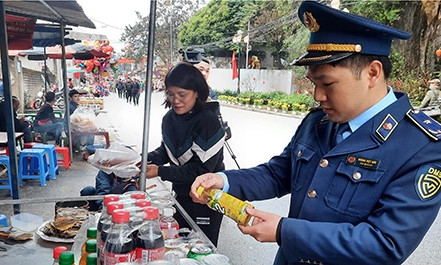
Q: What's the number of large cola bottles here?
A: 6